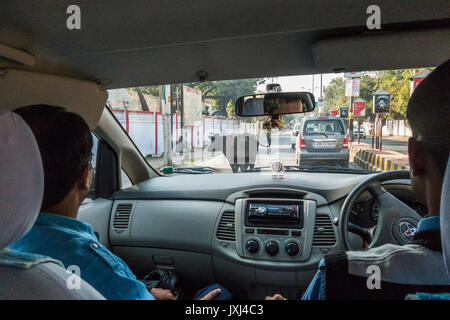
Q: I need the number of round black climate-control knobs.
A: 3